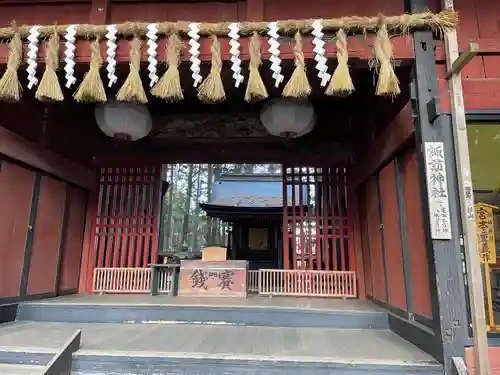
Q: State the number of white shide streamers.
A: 8